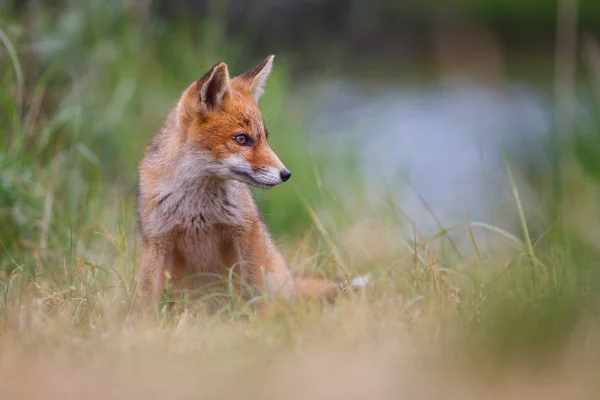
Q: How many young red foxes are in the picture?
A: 1